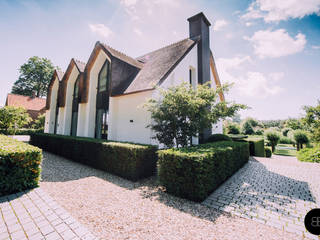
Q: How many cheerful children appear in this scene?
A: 0